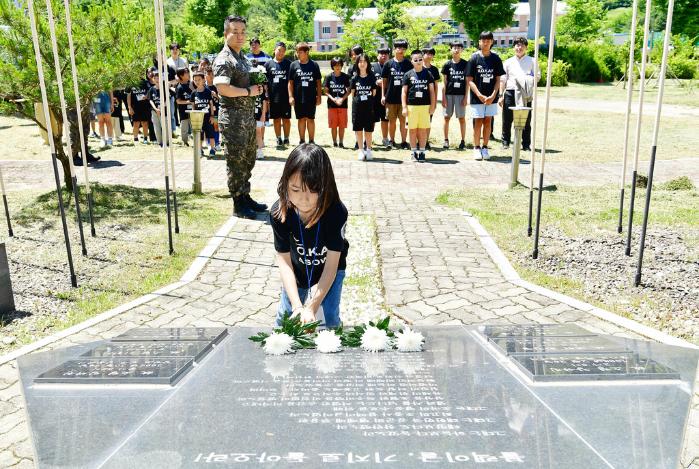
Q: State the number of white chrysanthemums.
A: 4